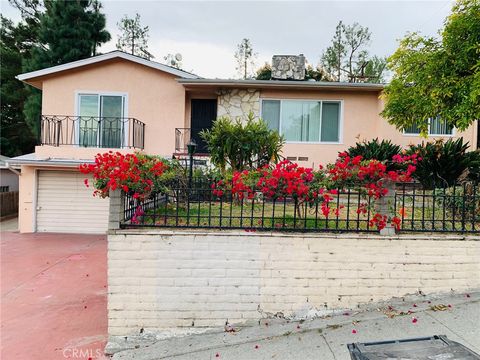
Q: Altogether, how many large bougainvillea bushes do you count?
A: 3